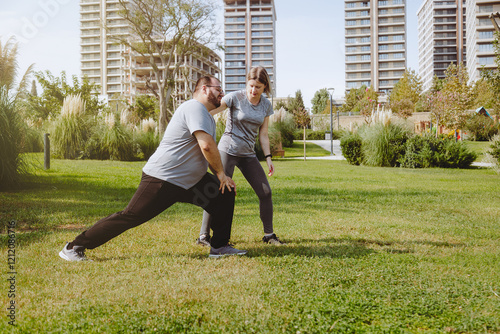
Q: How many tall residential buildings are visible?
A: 5